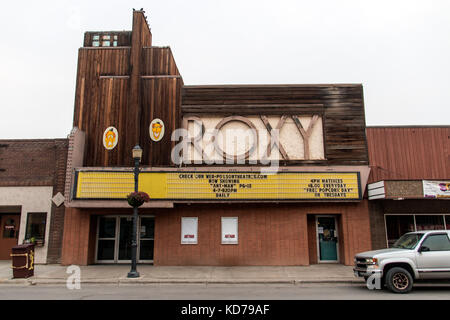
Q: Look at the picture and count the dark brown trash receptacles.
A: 1